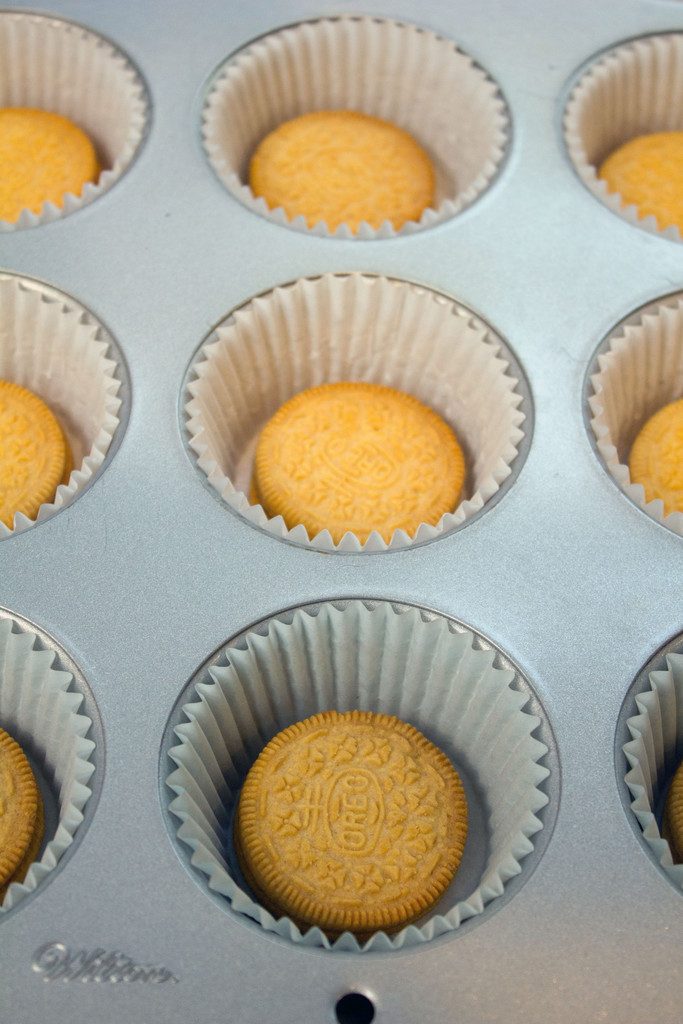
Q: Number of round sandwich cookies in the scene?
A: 9